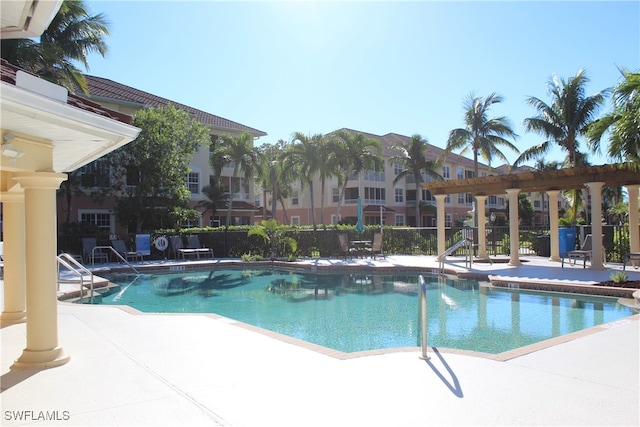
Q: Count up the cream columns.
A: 8